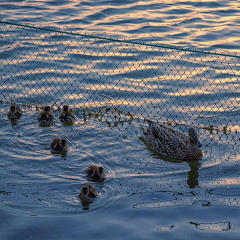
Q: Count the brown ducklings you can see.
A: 6